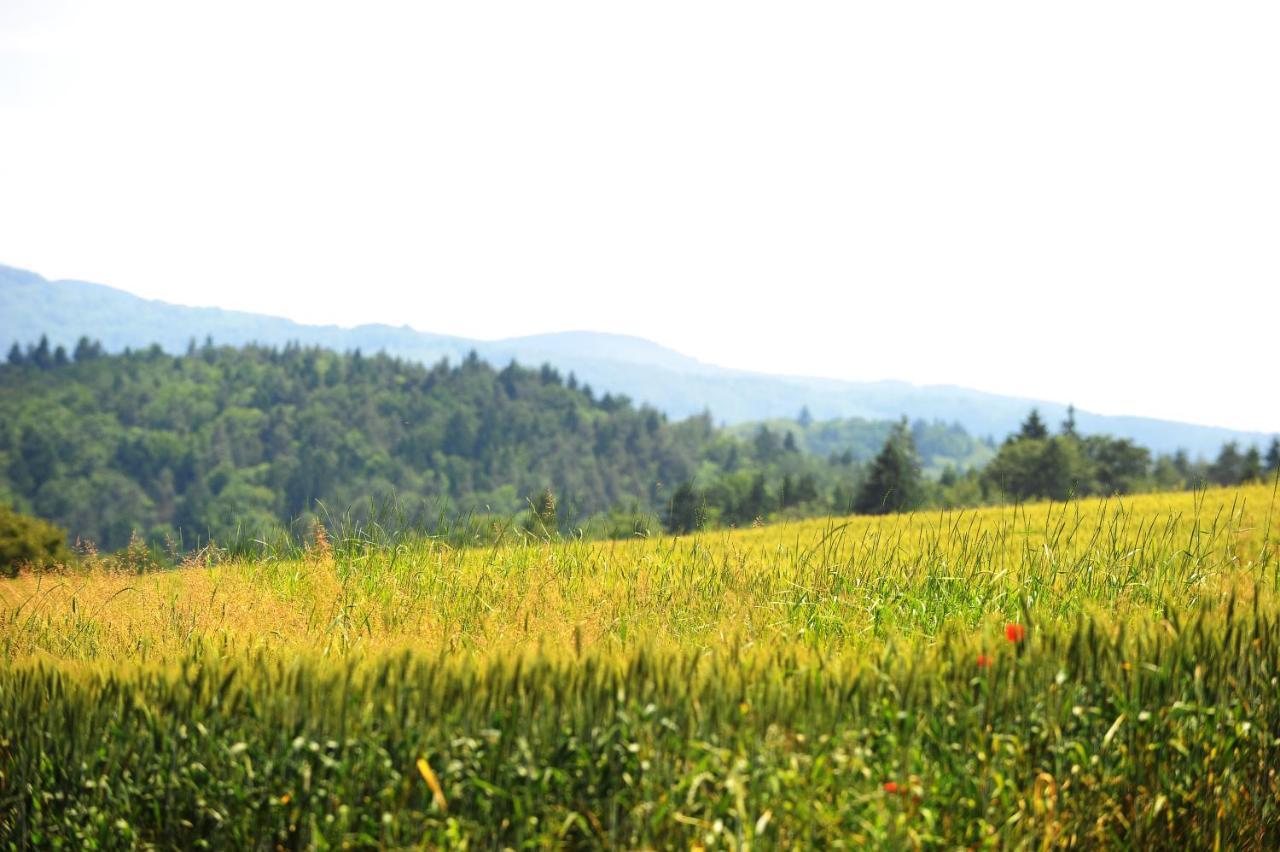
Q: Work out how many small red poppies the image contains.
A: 3